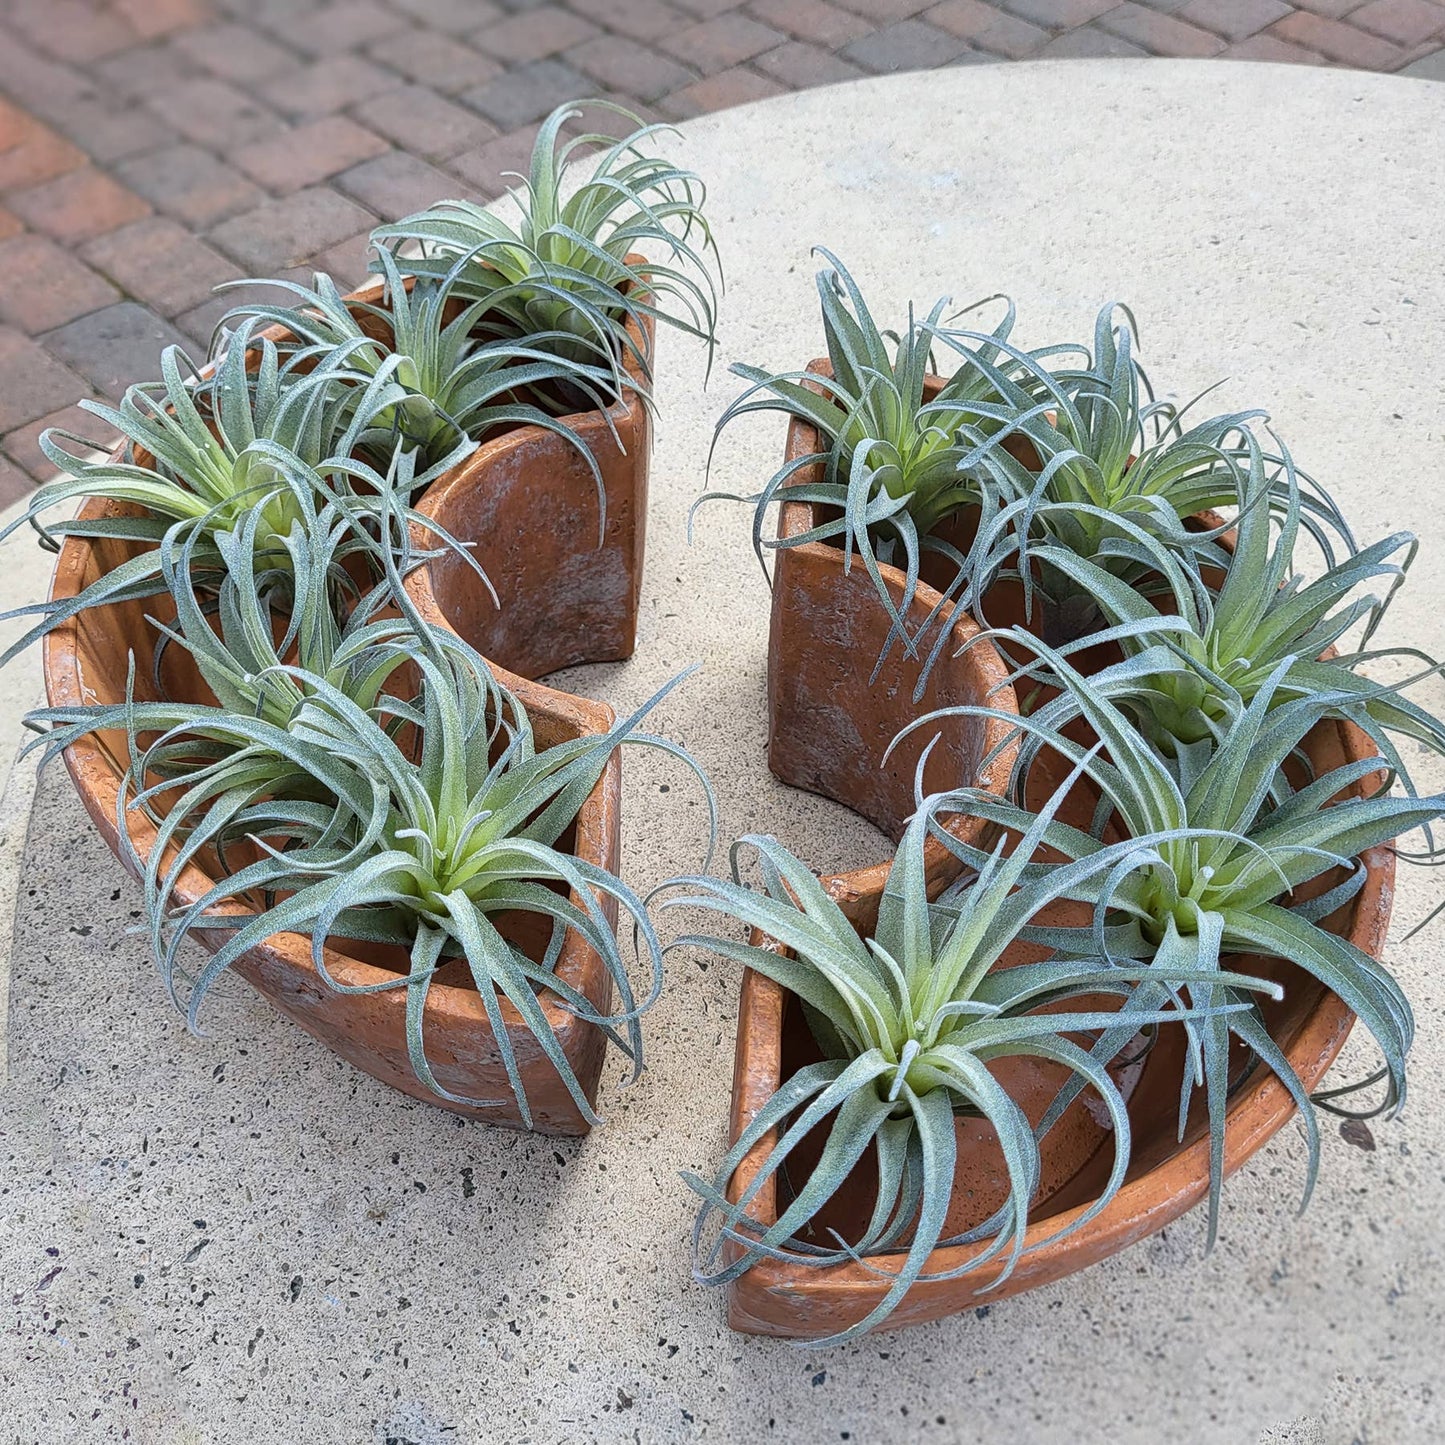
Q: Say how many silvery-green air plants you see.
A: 10